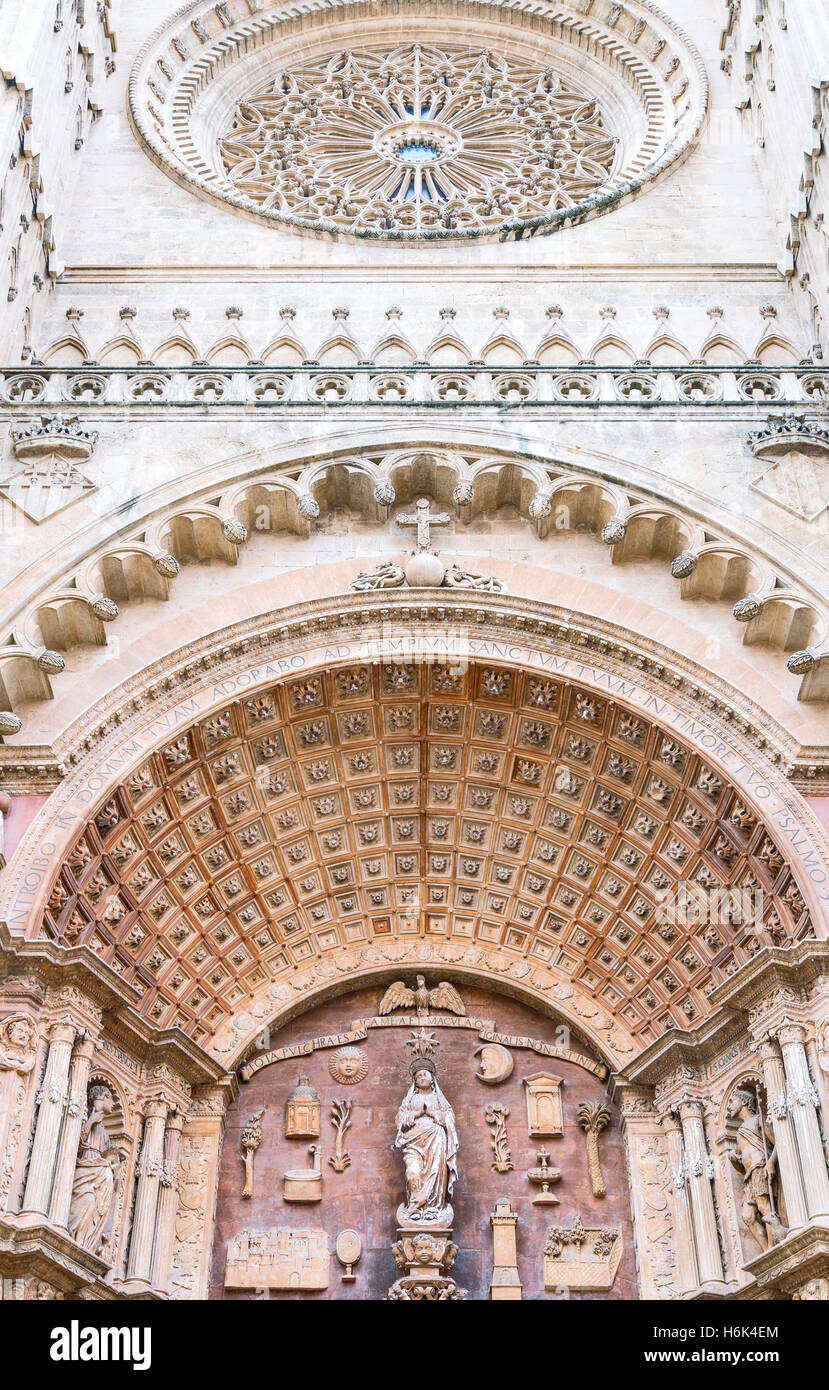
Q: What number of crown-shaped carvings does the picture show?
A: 2